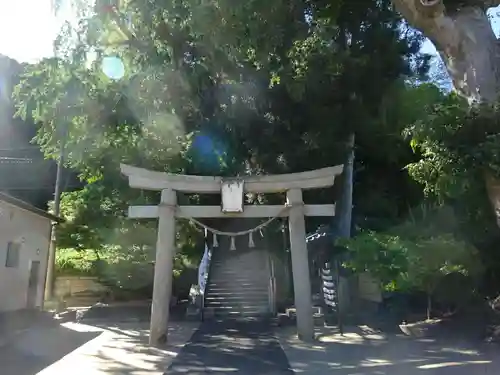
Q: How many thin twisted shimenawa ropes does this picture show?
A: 1